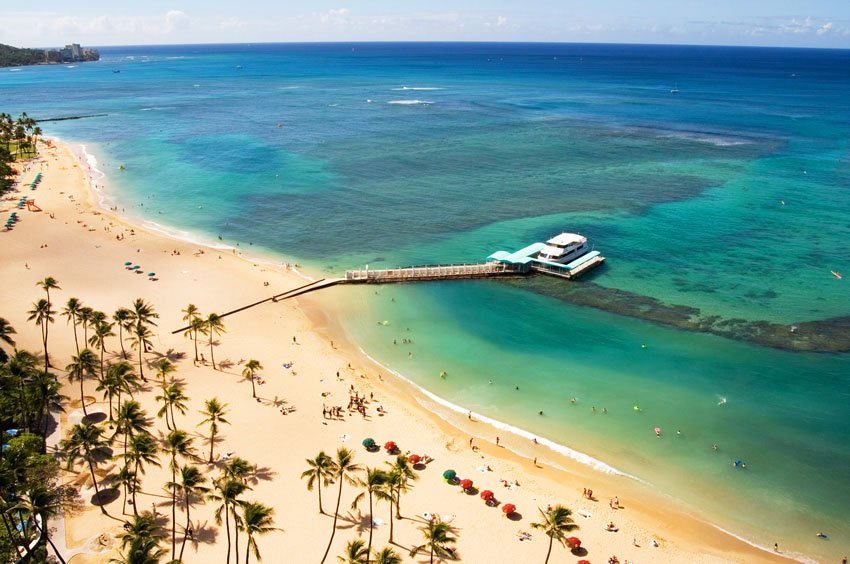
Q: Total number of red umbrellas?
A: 7